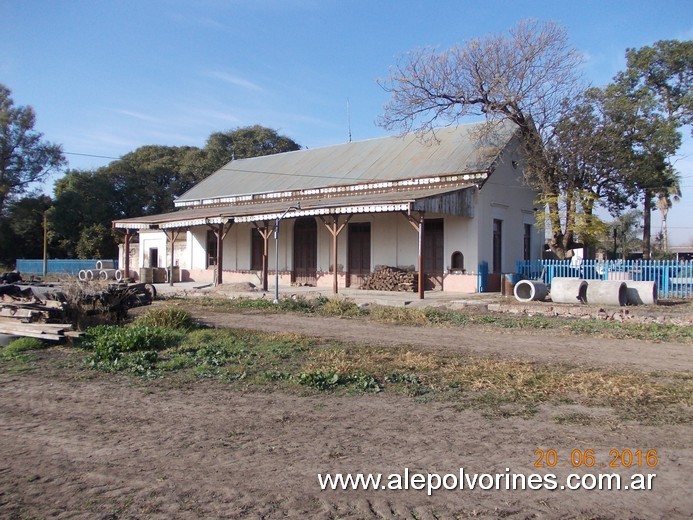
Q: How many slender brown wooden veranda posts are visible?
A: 6